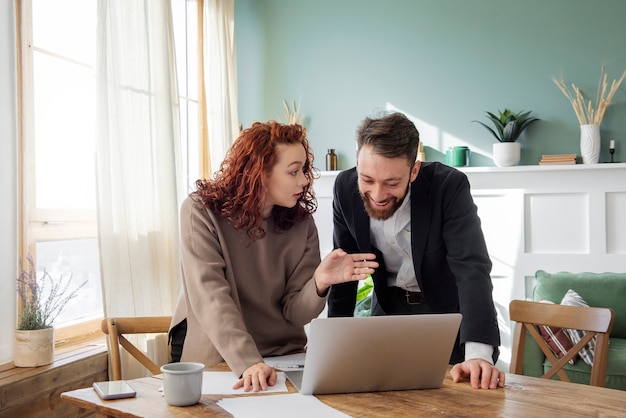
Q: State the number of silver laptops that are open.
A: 1